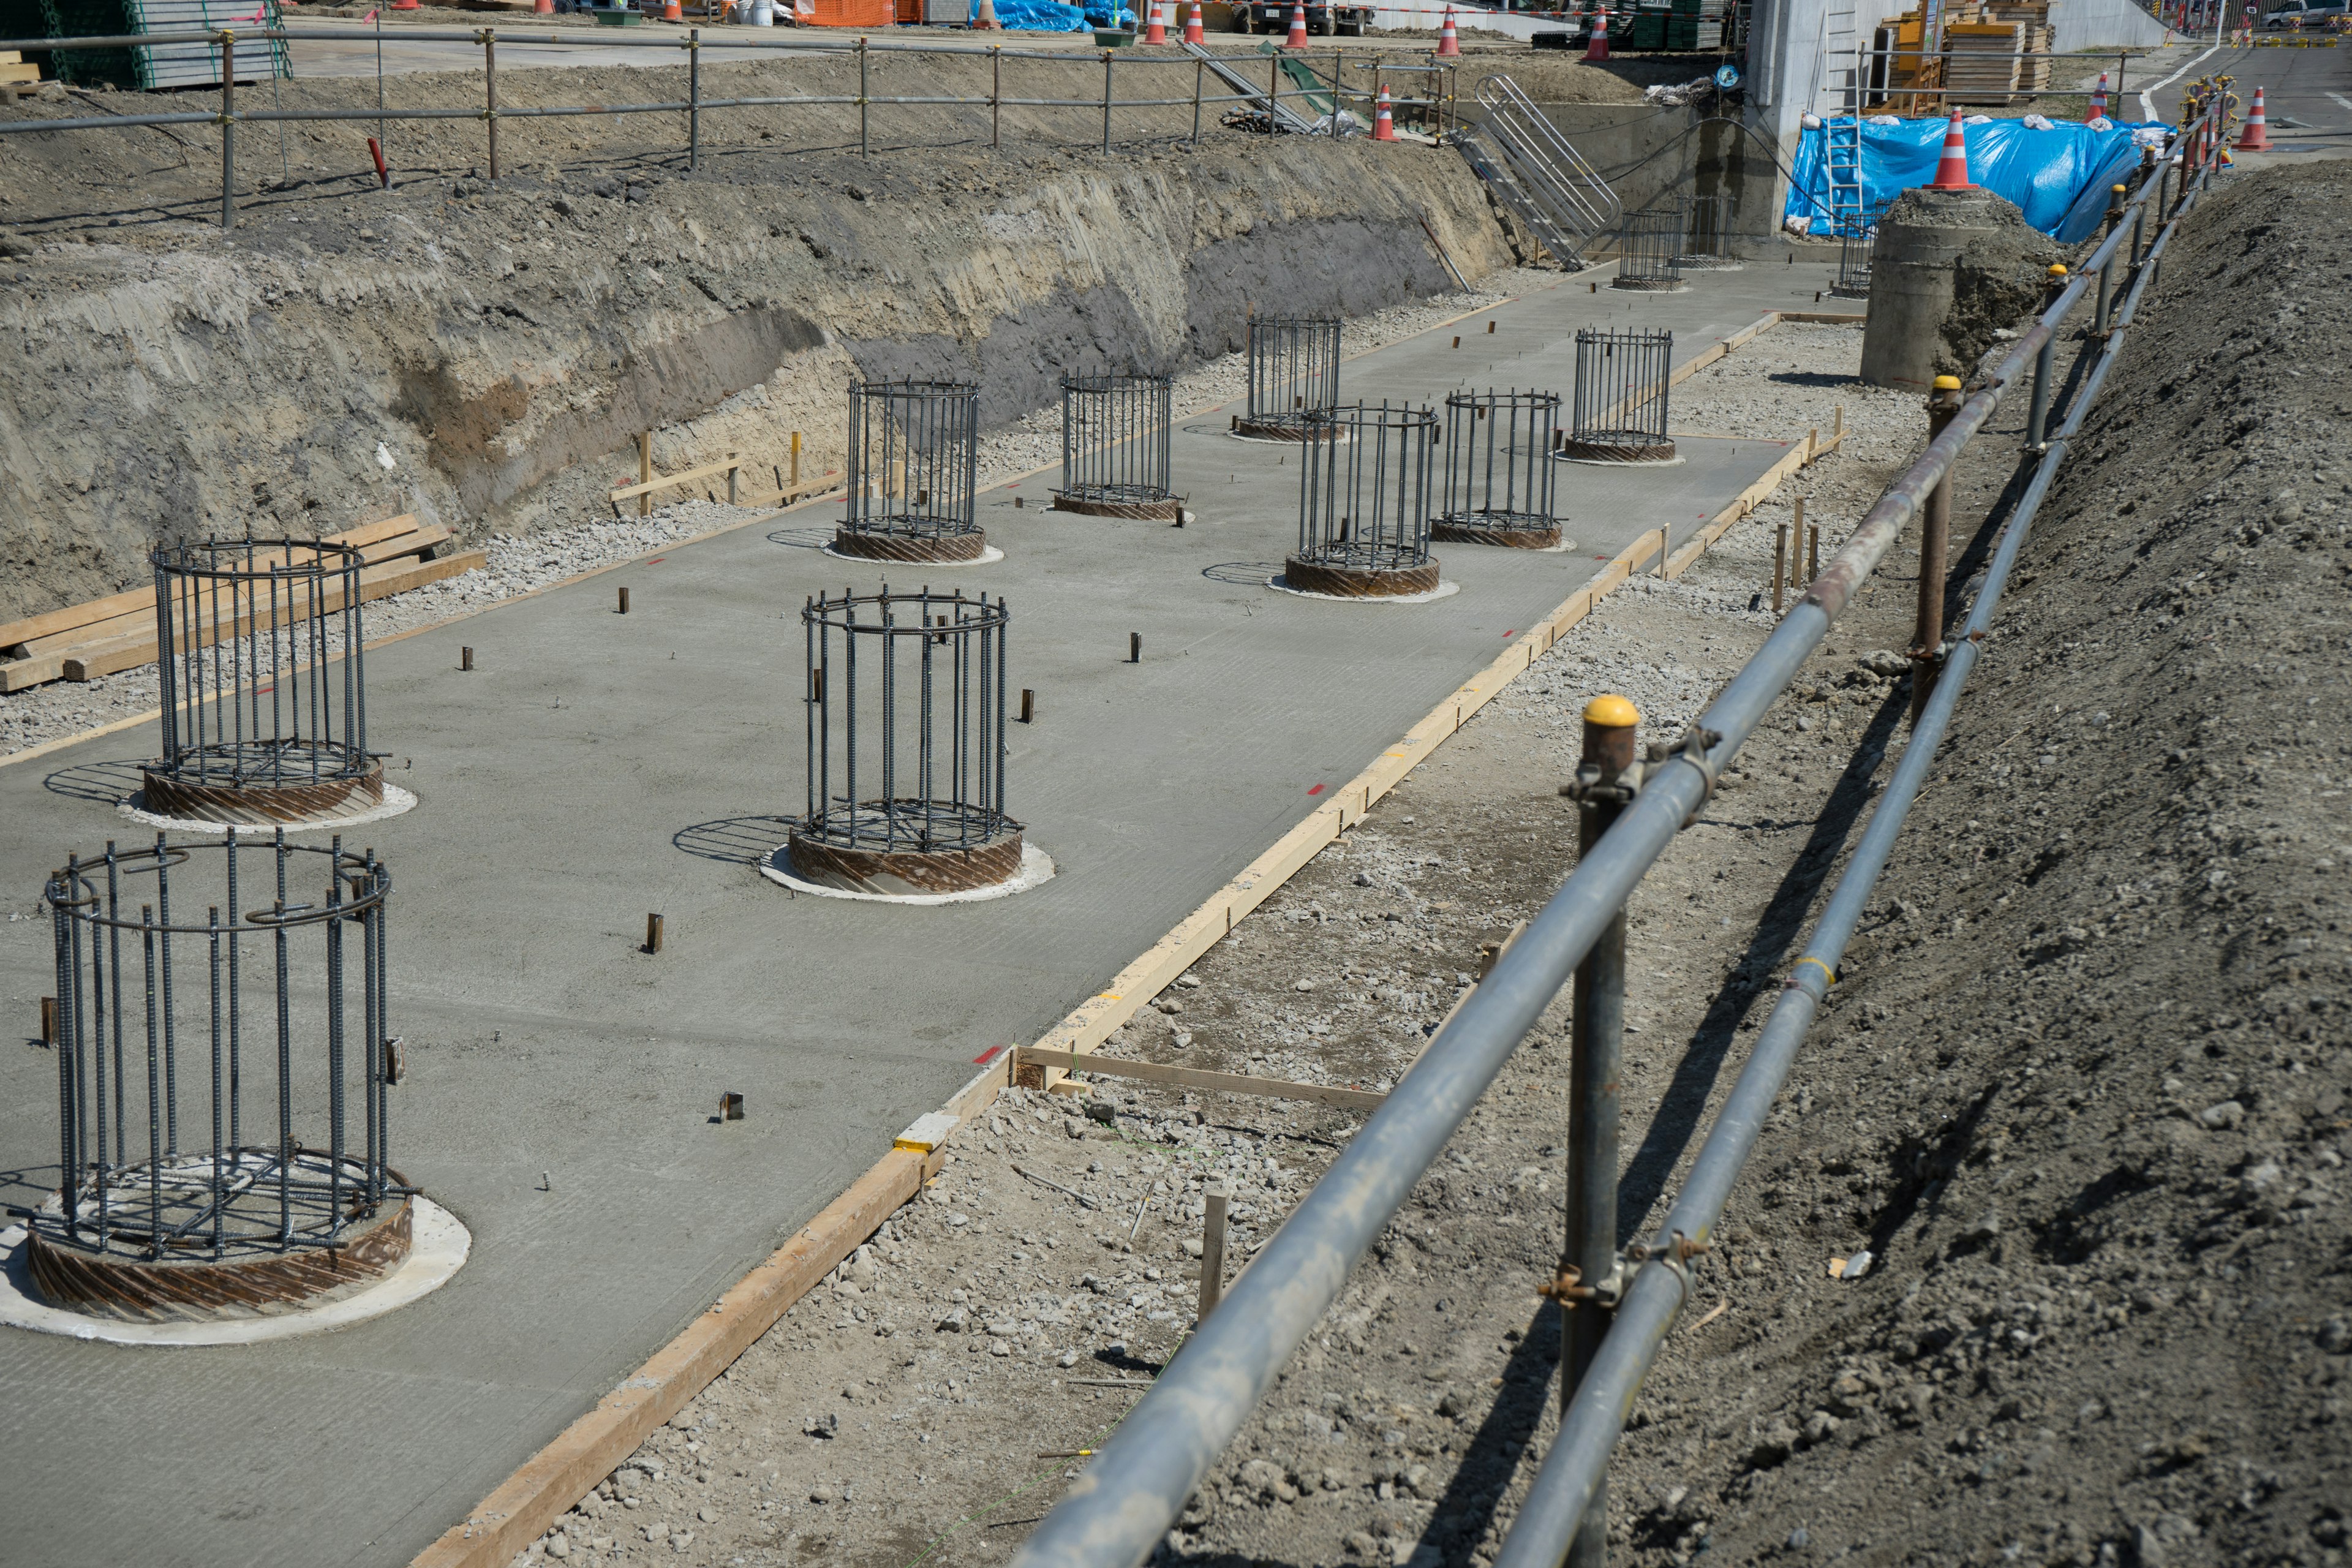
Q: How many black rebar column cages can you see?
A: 12